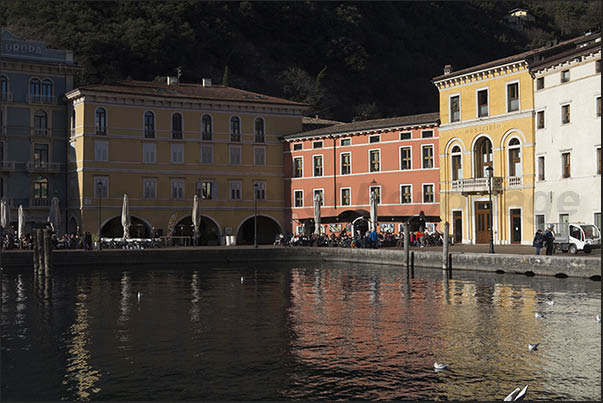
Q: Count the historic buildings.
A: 5